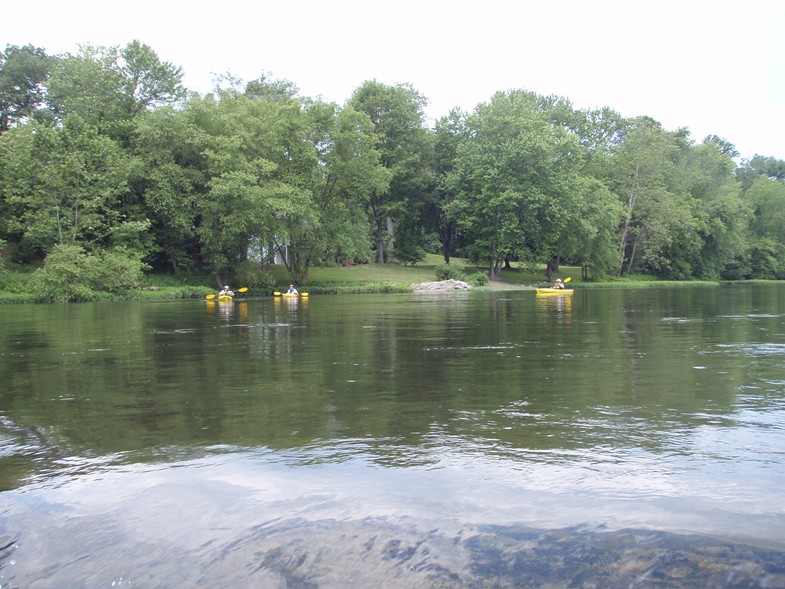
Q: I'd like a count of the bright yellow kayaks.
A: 3